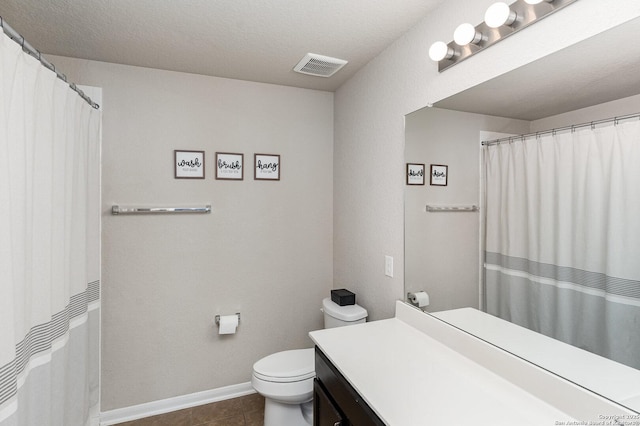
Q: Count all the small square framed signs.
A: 3